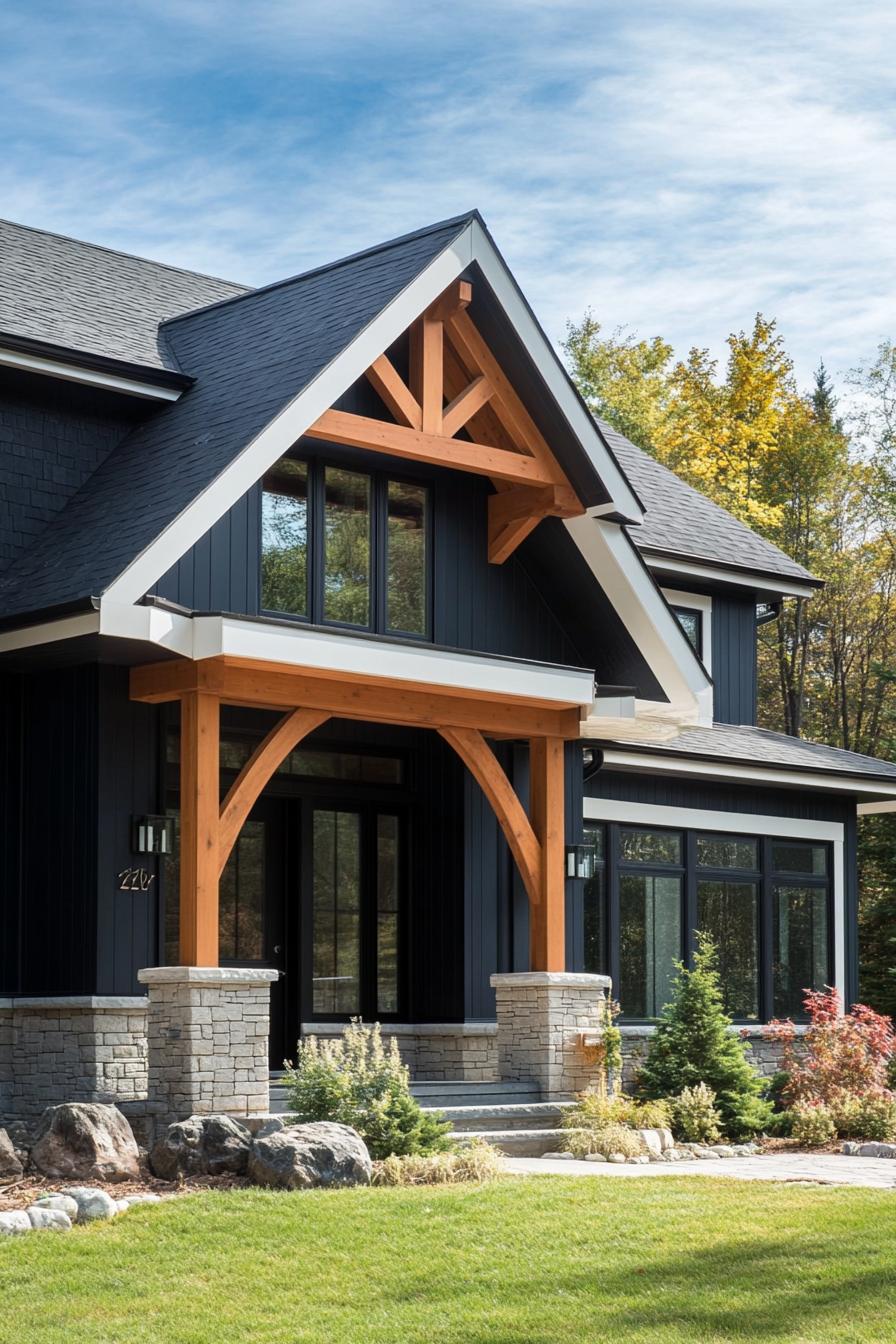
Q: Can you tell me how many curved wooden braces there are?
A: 2